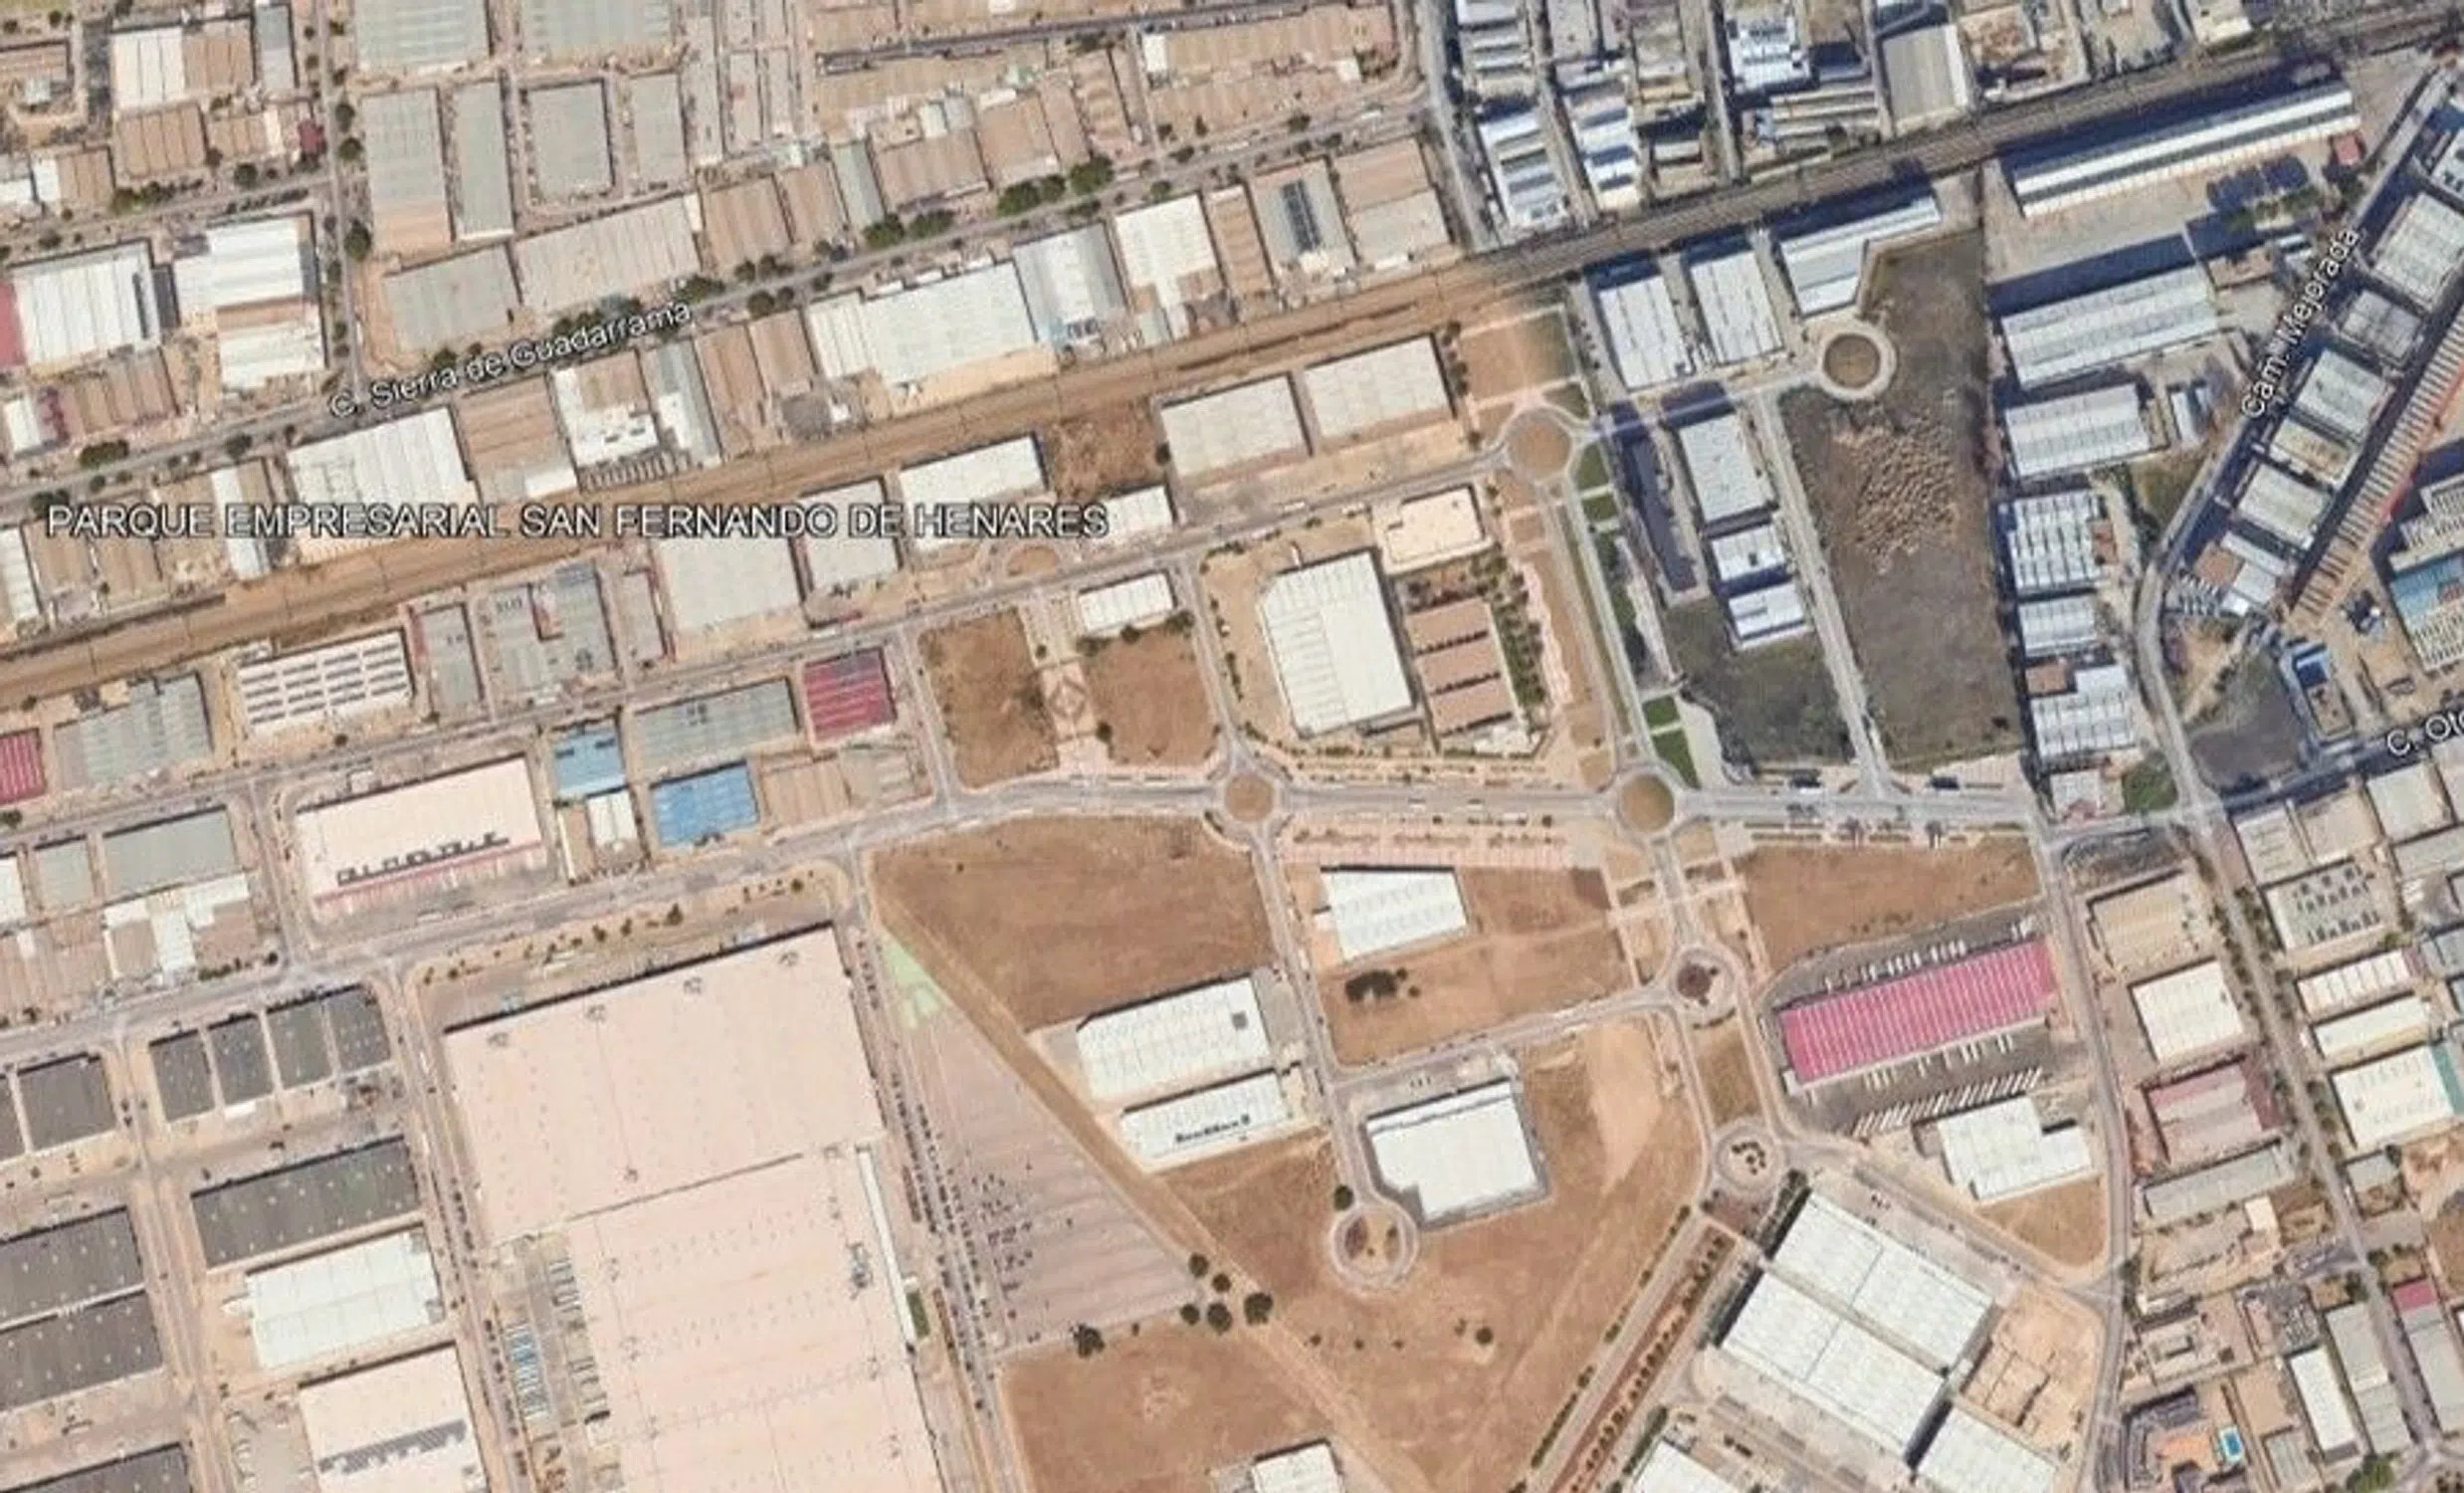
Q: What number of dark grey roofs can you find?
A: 10